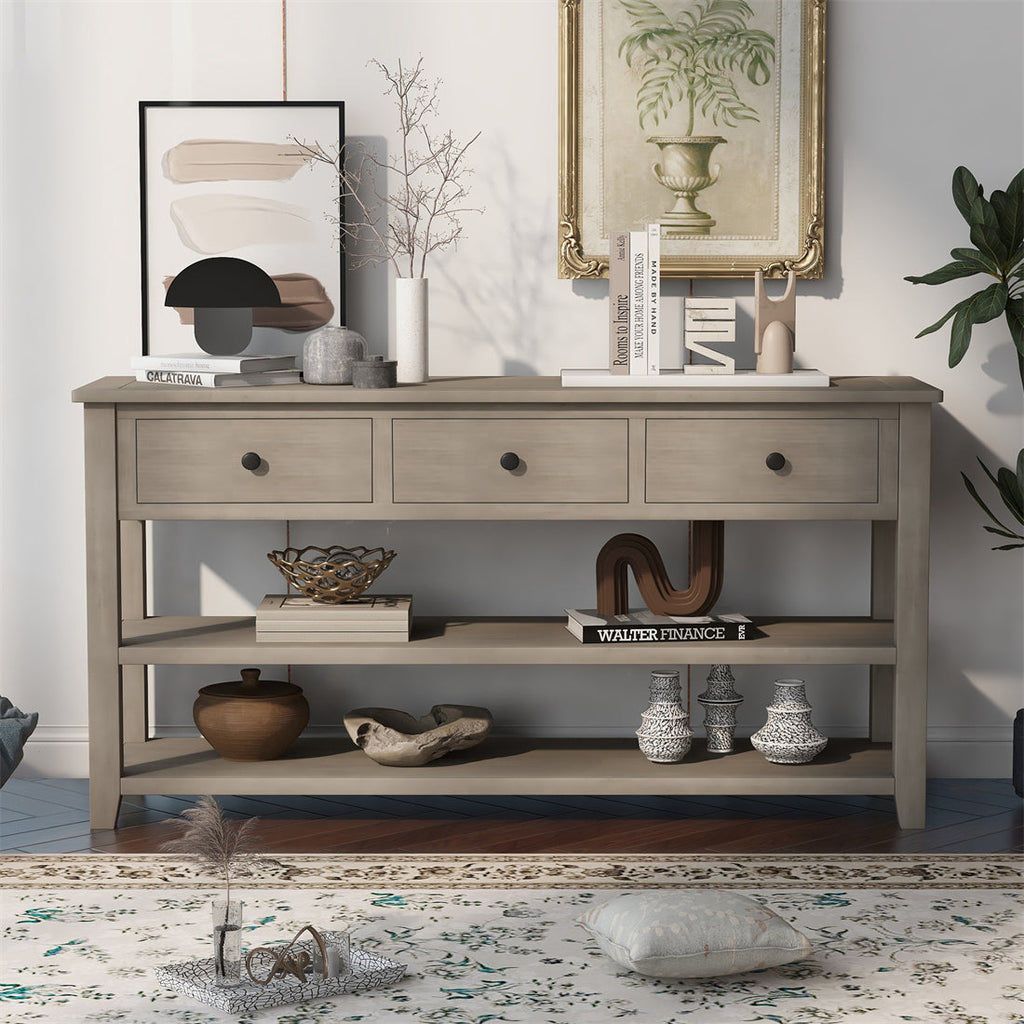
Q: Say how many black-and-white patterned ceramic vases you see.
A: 3